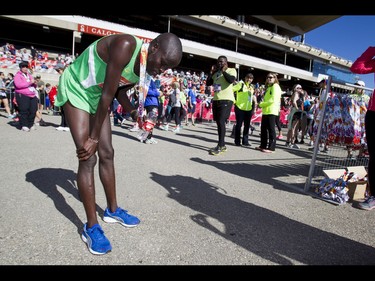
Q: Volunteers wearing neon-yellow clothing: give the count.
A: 3